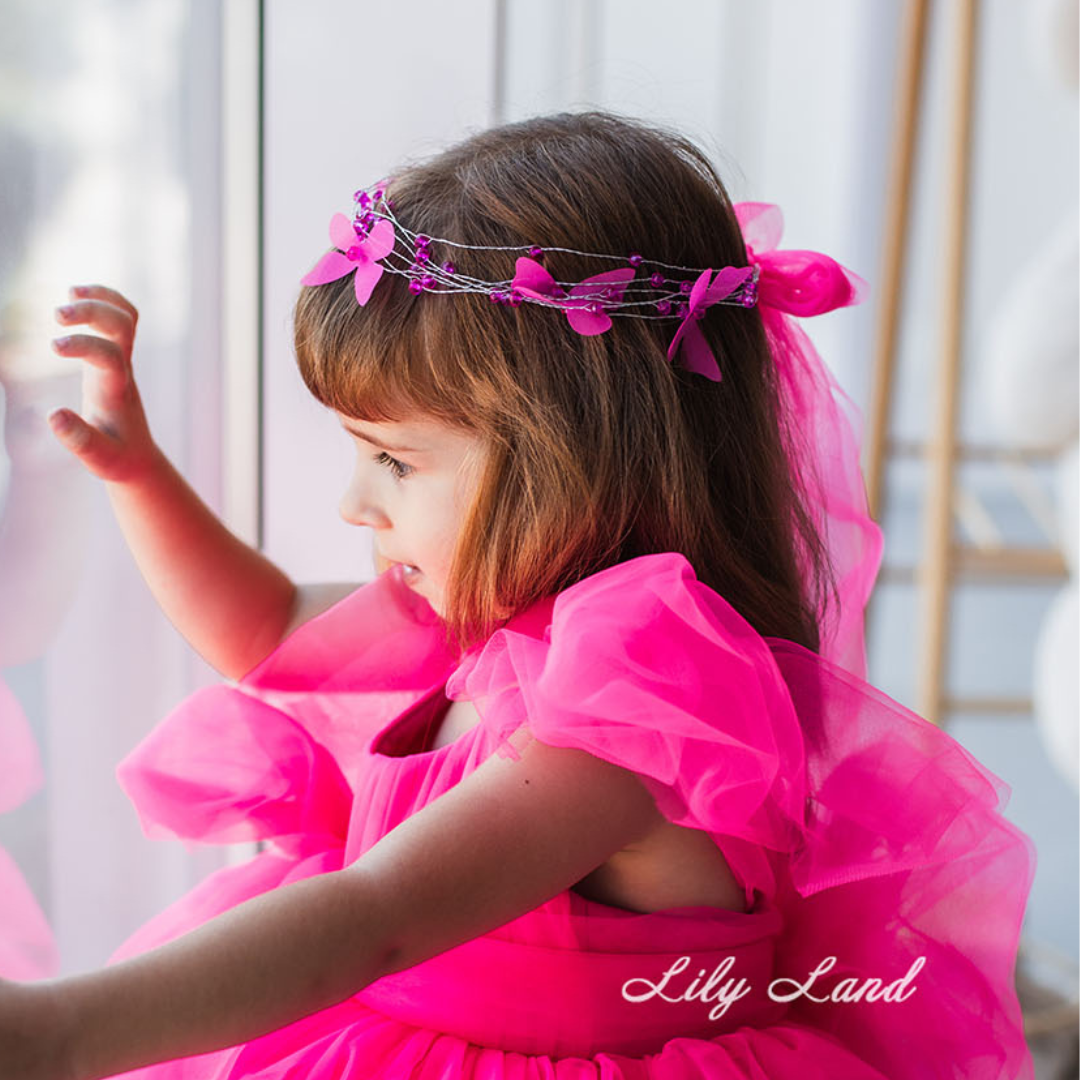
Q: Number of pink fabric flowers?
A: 3